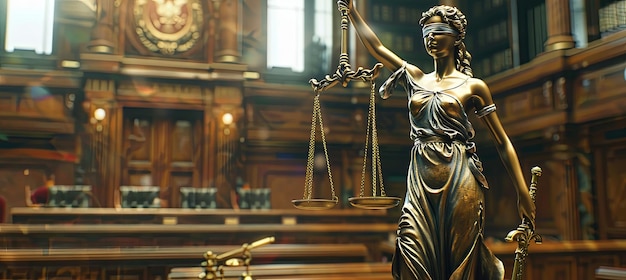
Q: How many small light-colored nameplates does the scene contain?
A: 3